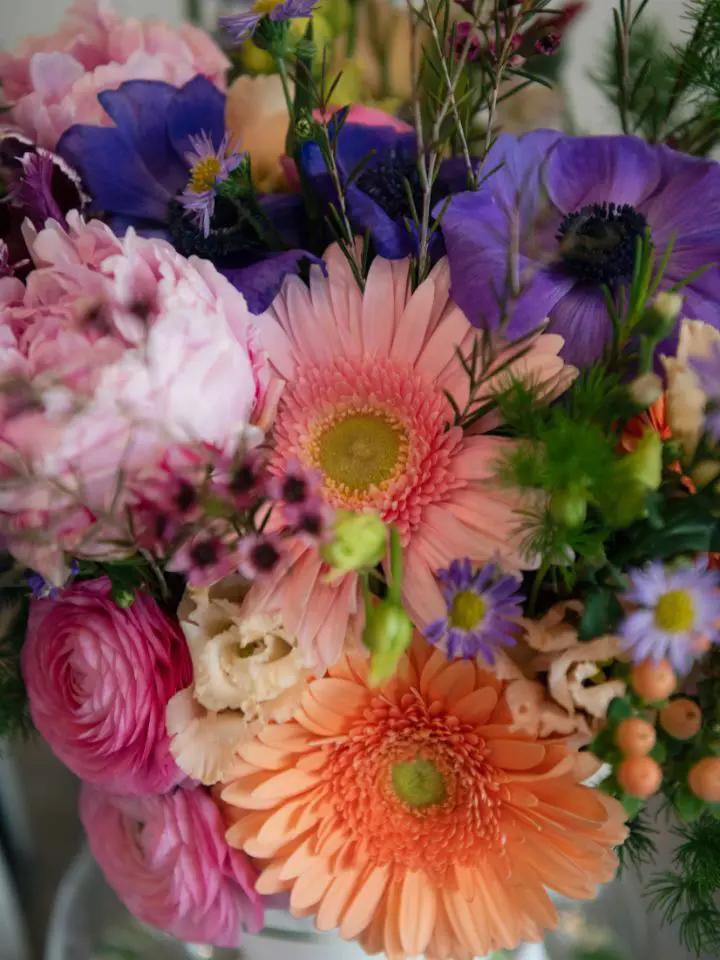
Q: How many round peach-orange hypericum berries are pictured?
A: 5